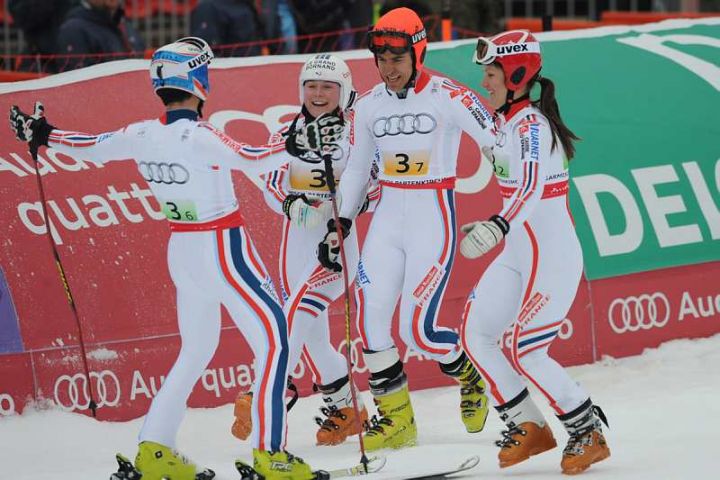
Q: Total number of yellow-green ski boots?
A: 4